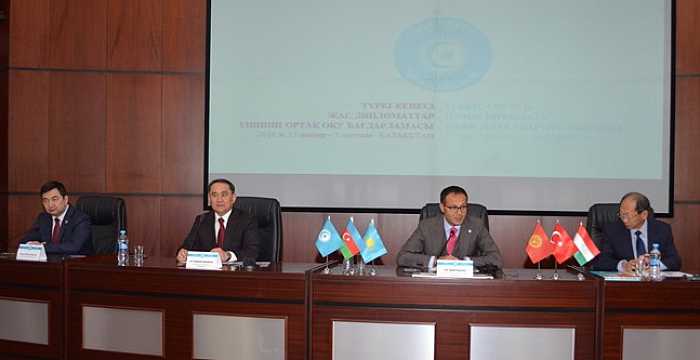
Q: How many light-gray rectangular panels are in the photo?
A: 6